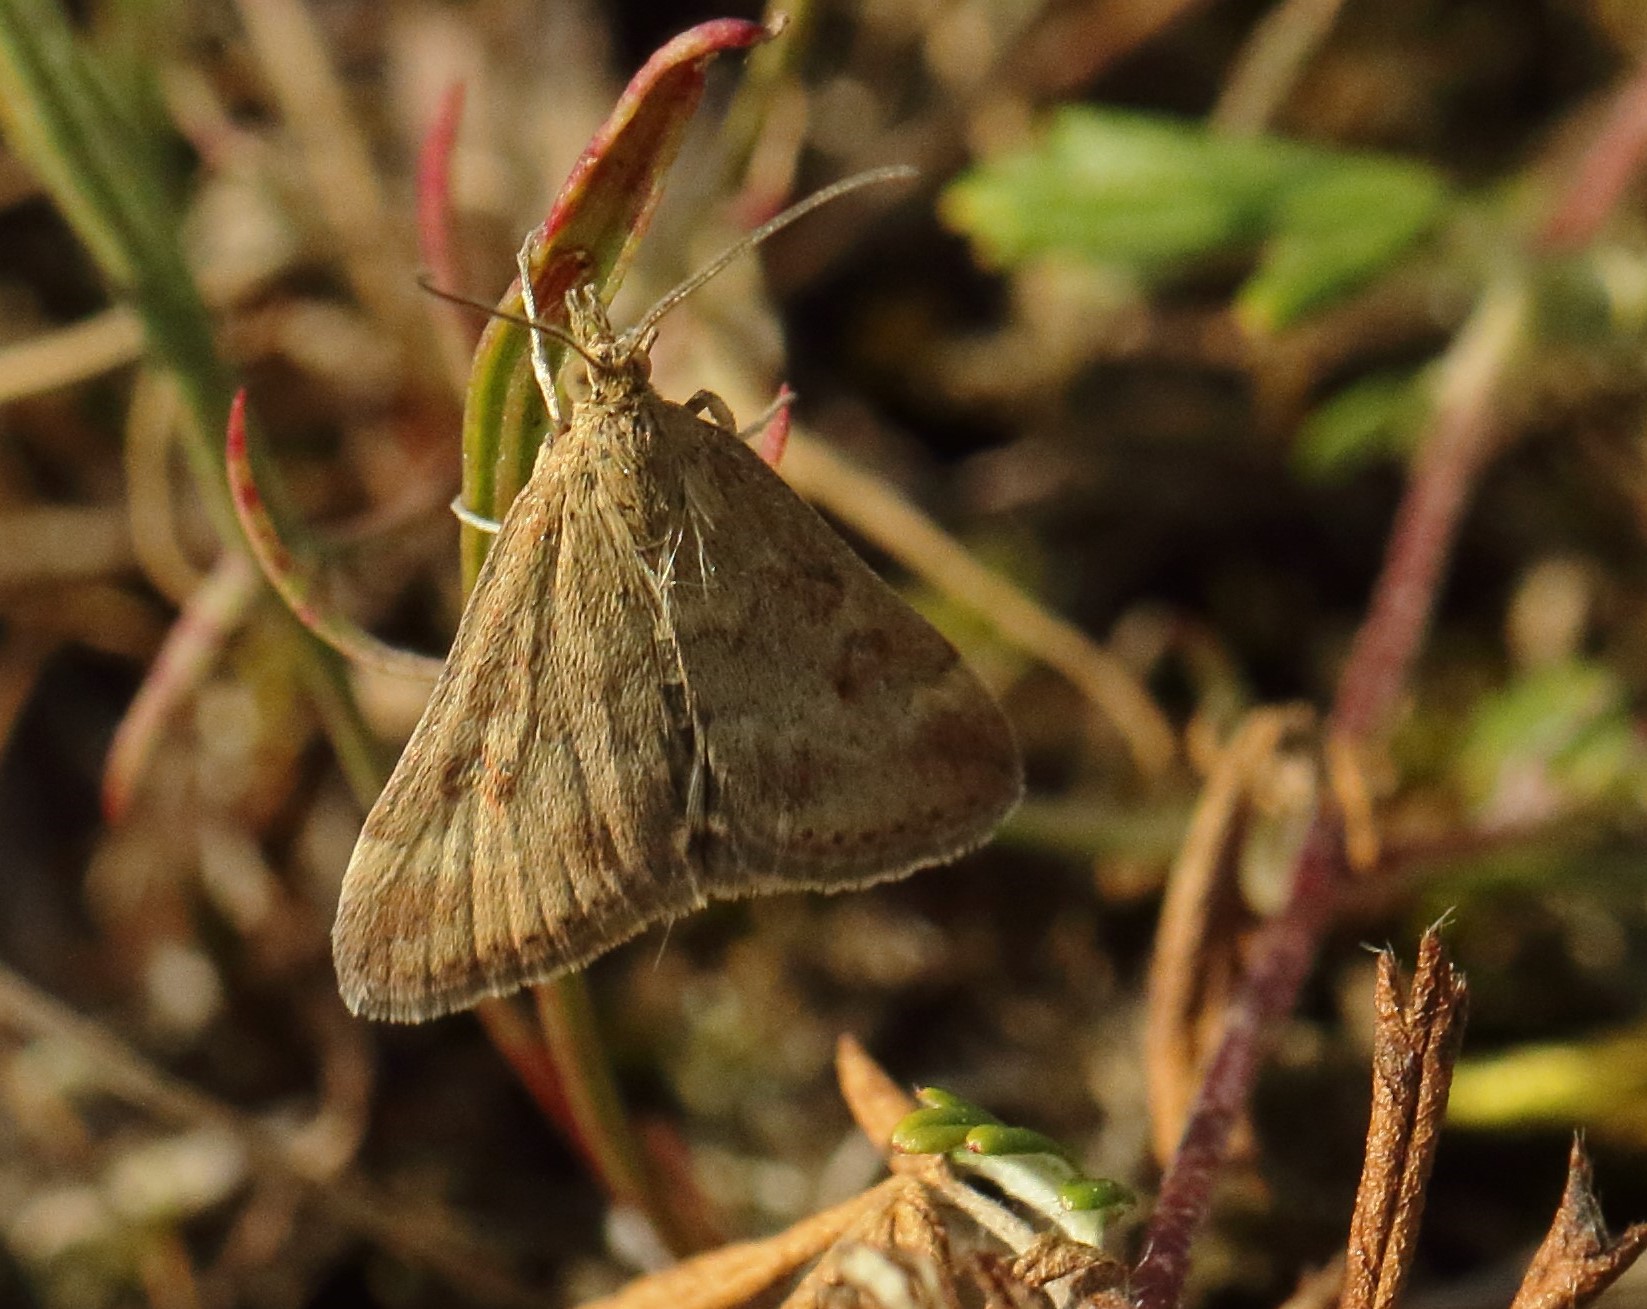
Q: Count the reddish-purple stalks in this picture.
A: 1